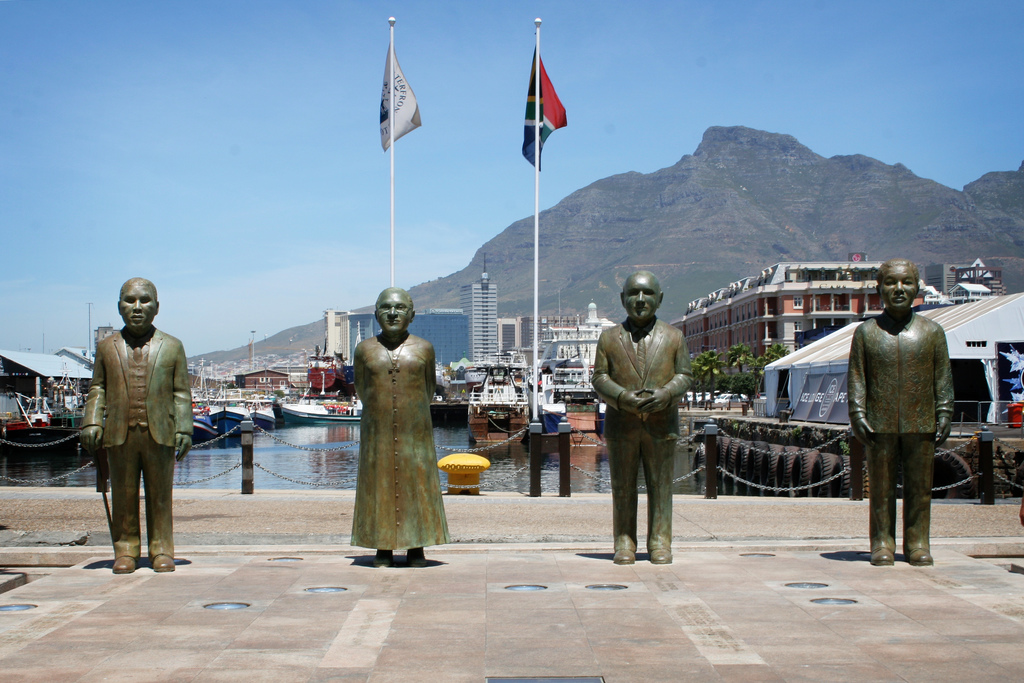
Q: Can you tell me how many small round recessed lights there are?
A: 9